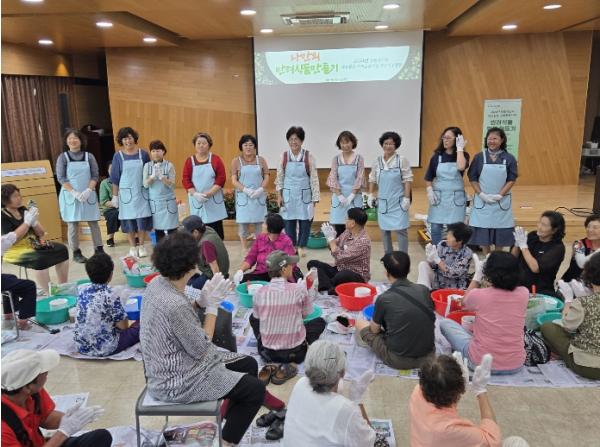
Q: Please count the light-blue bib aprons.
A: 10